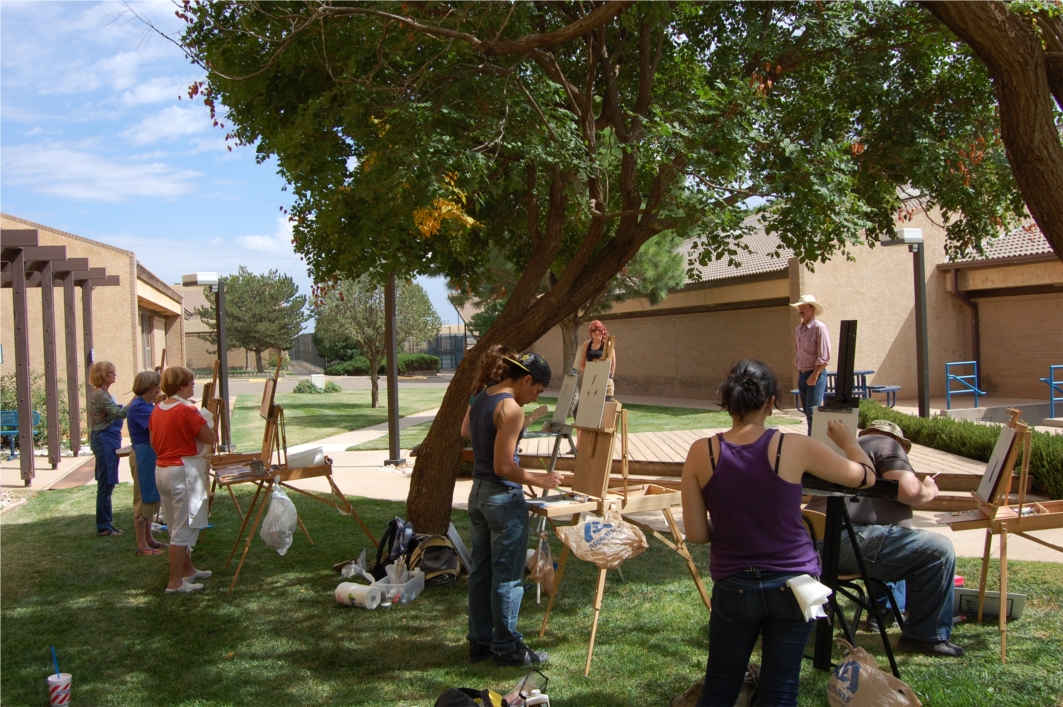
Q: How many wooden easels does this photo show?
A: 5